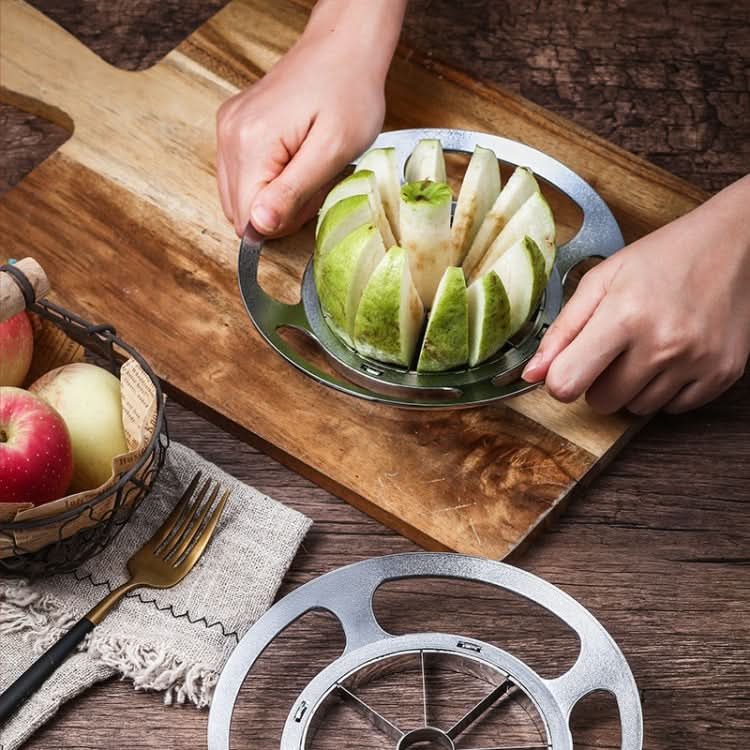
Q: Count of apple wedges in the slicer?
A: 12